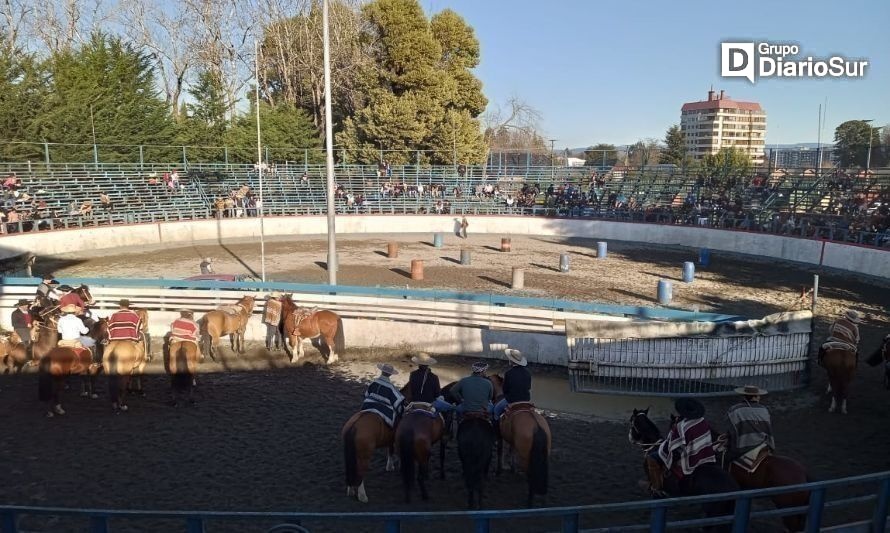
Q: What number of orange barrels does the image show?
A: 3